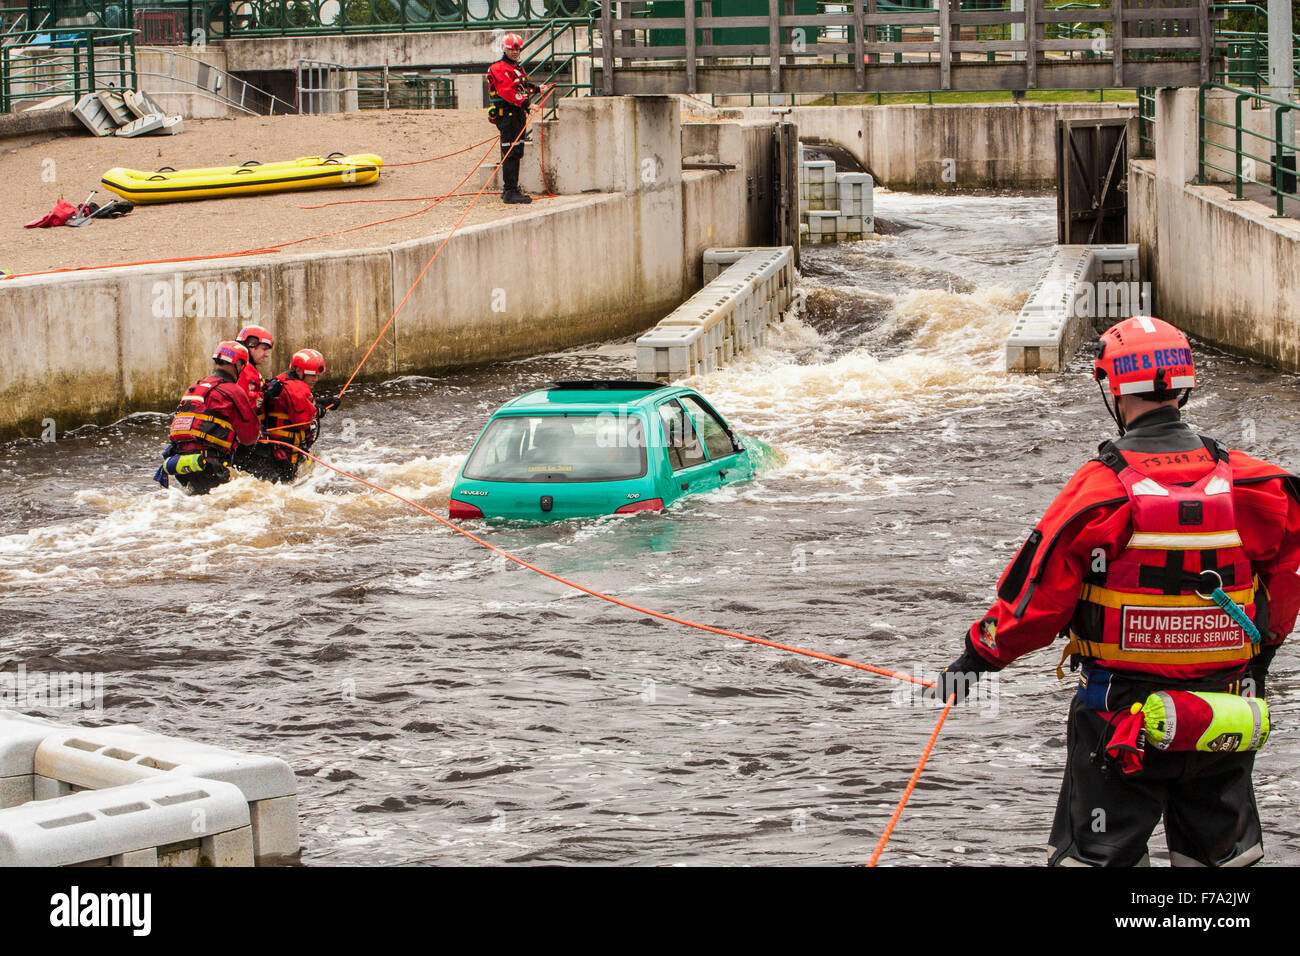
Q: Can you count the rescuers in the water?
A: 3